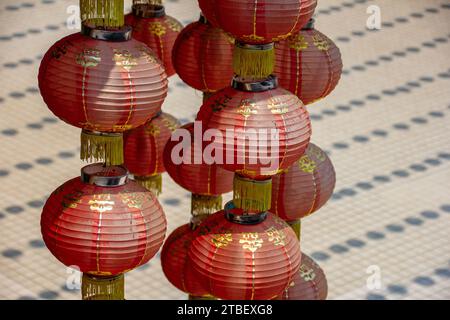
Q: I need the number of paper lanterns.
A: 13